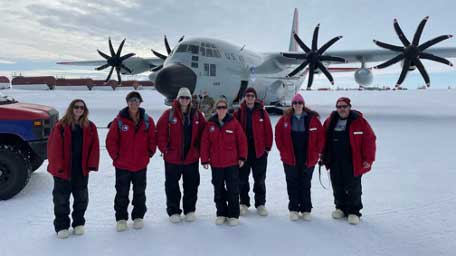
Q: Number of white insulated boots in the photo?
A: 14